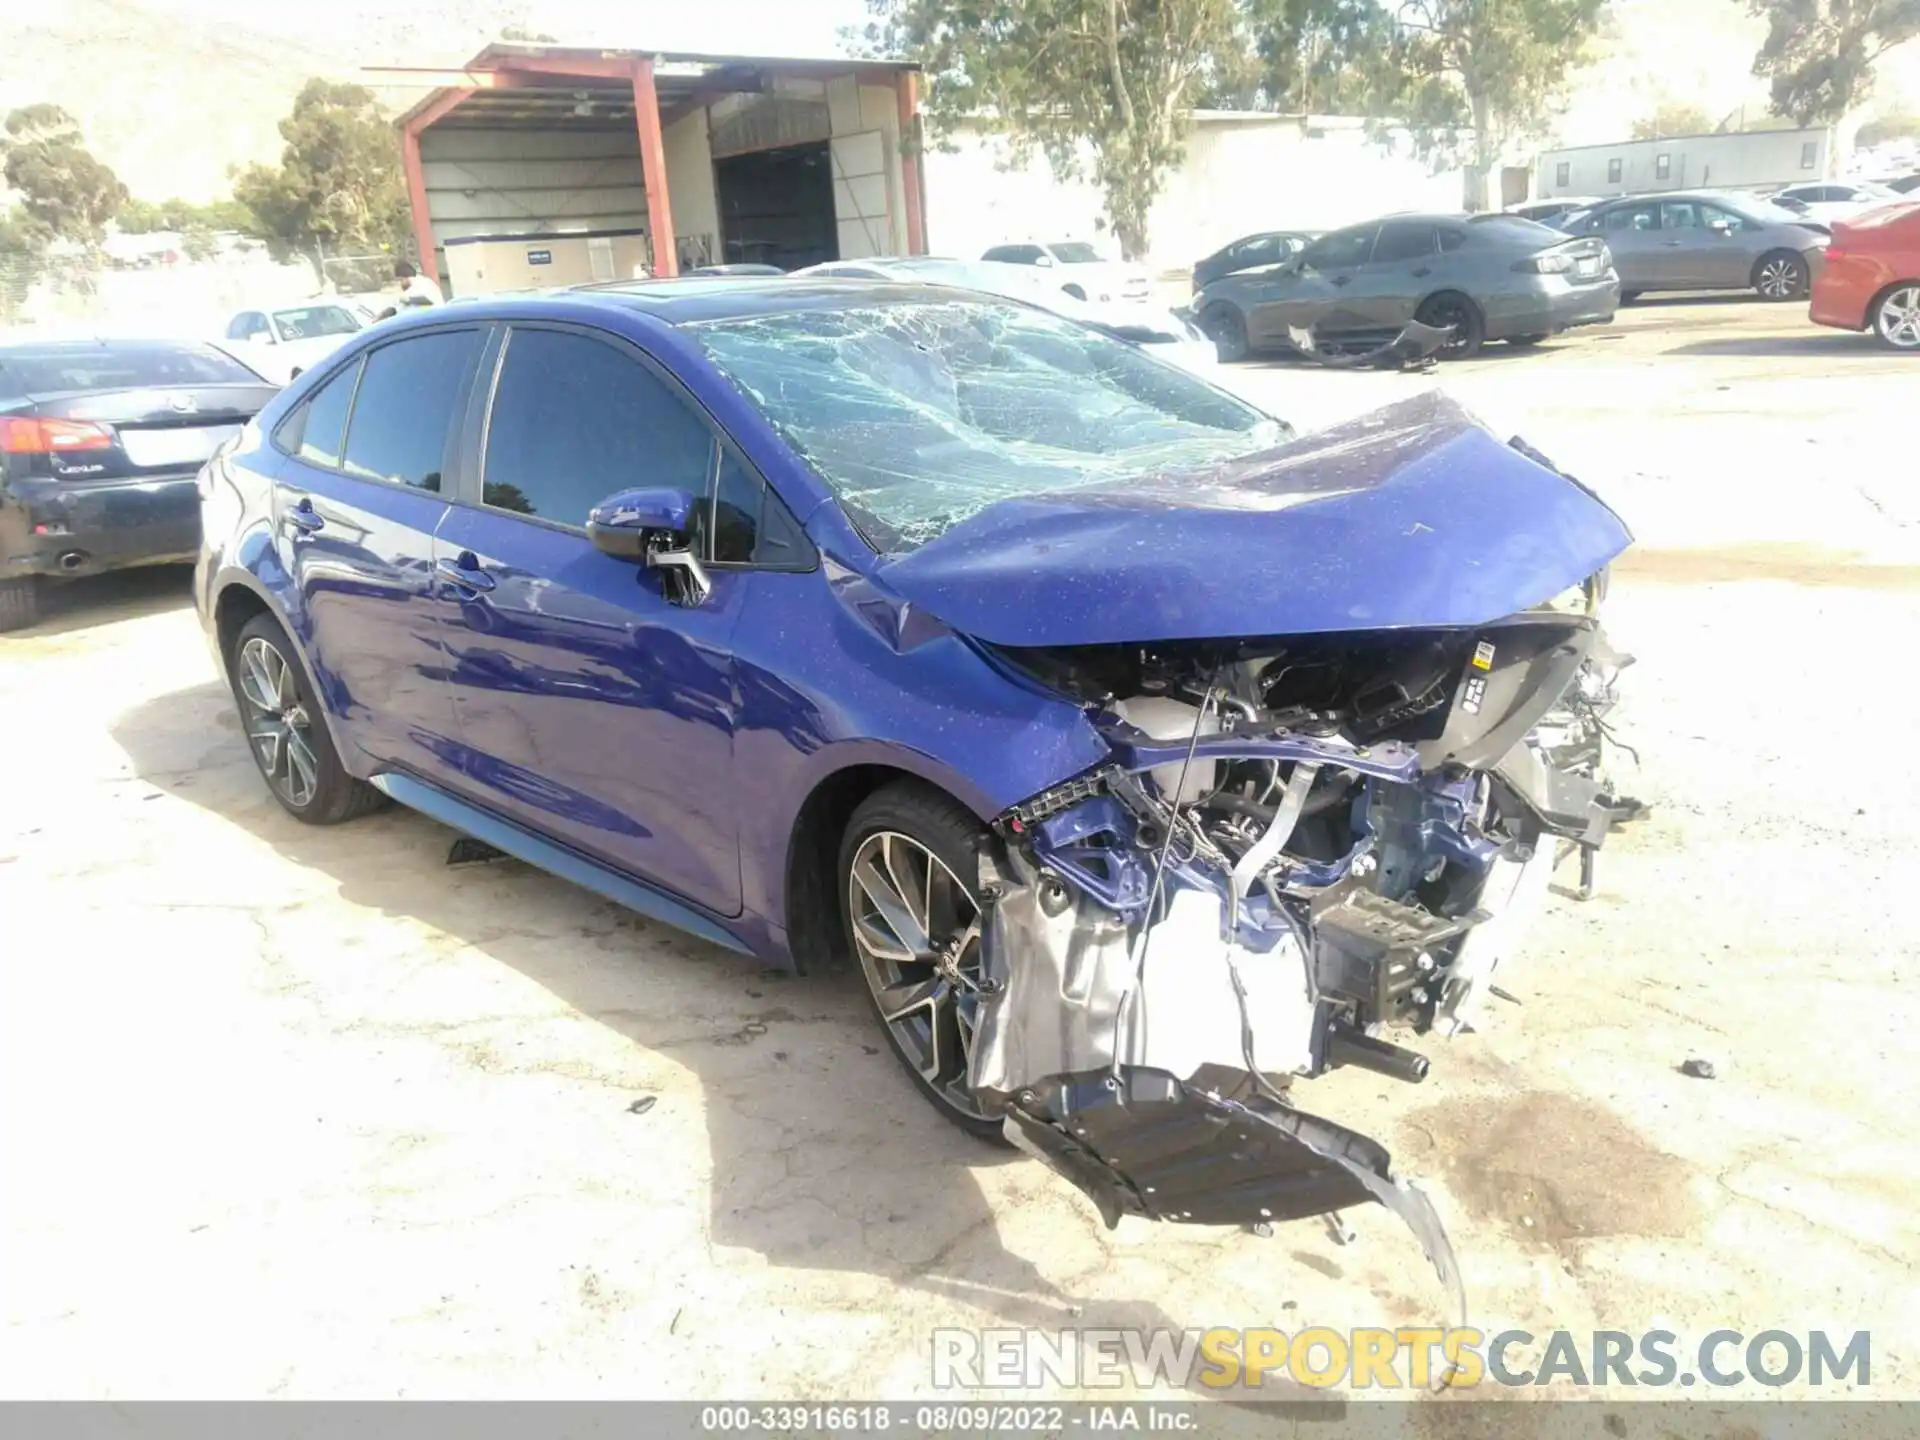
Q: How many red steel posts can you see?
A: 3